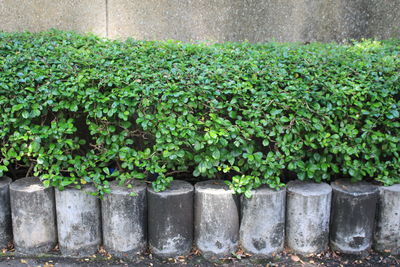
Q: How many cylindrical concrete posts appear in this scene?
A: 10